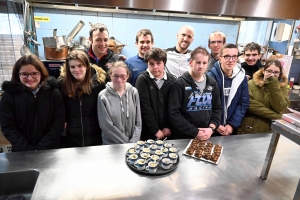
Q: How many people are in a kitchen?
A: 12